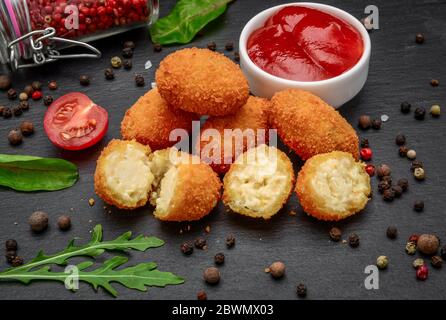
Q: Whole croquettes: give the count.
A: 4